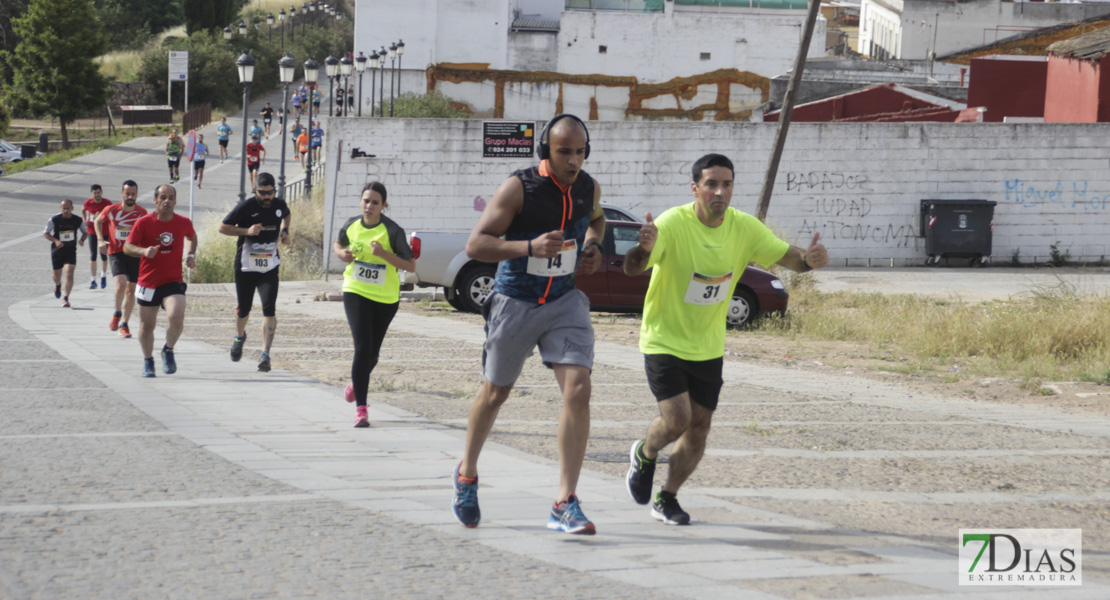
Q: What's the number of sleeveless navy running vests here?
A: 1